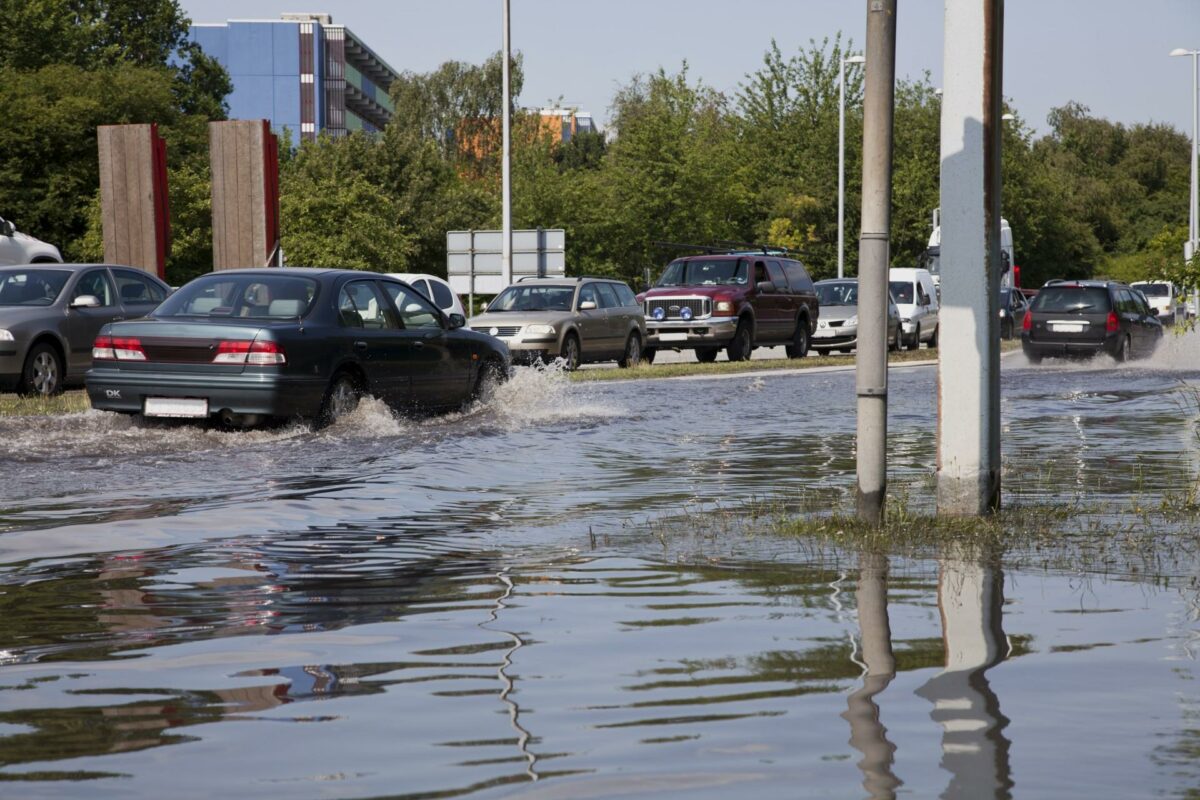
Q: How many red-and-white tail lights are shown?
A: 2